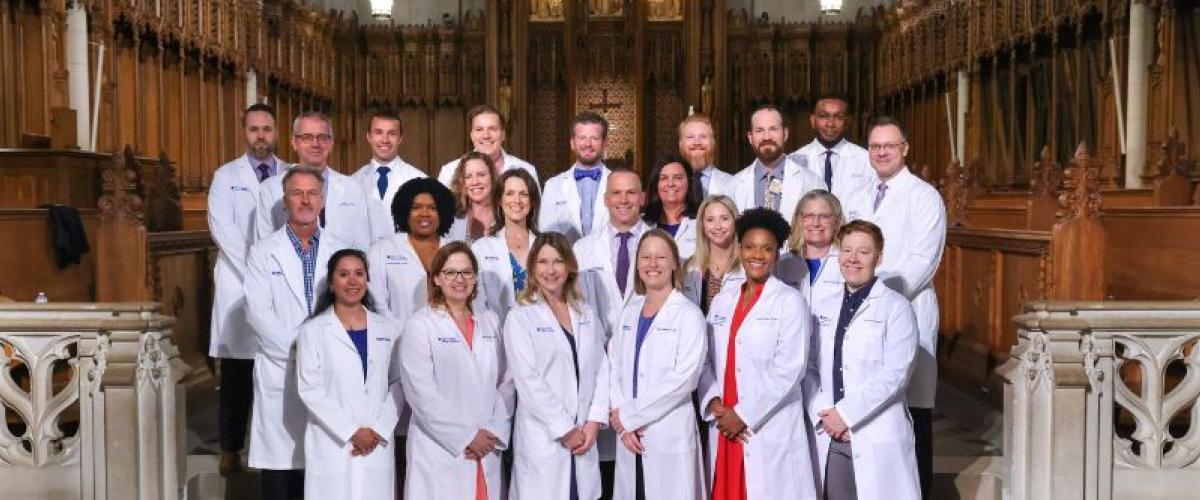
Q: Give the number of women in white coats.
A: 11